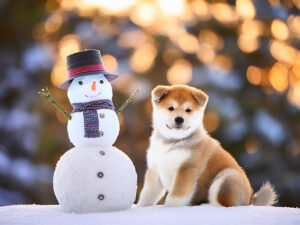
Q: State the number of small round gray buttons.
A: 5